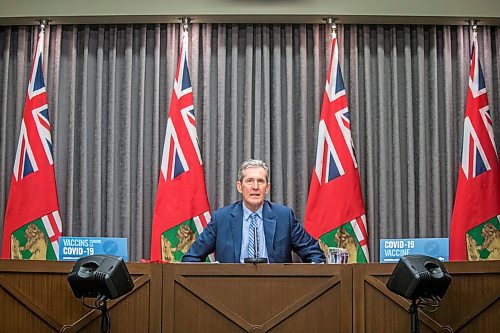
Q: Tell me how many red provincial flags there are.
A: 4